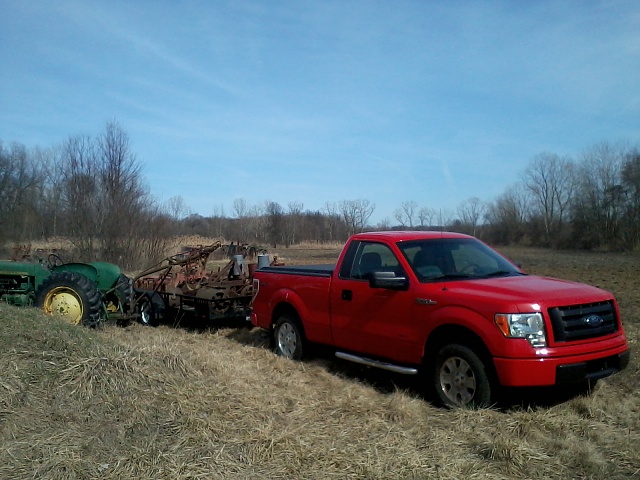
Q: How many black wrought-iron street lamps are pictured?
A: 0